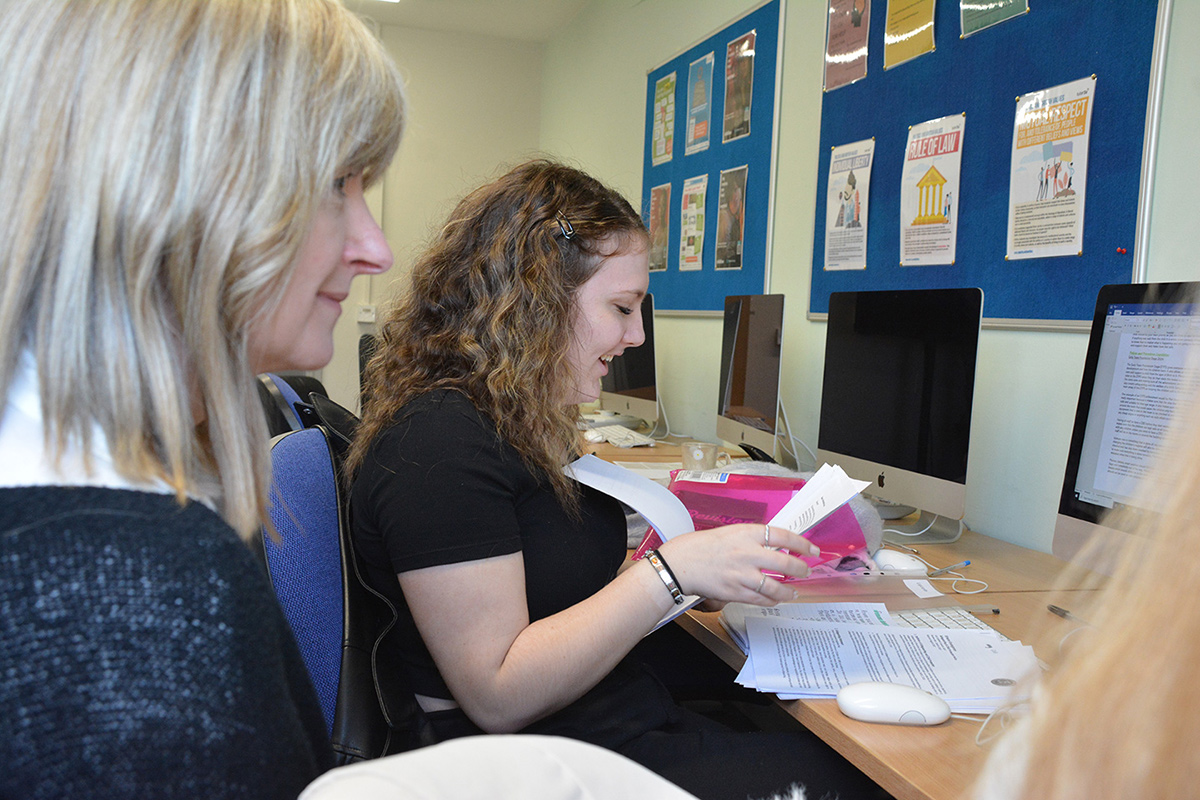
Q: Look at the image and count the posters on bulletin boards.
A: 12